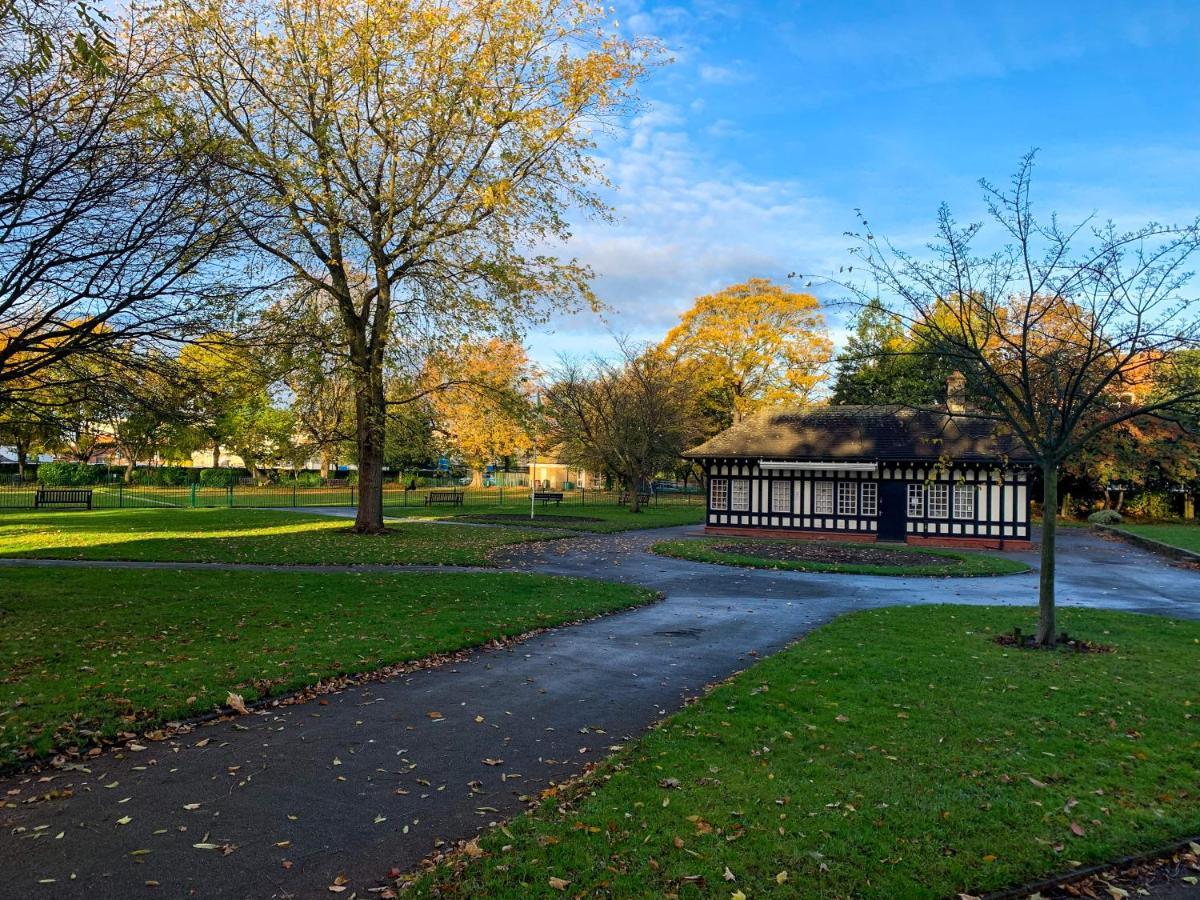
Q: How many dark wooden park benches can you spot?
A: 4